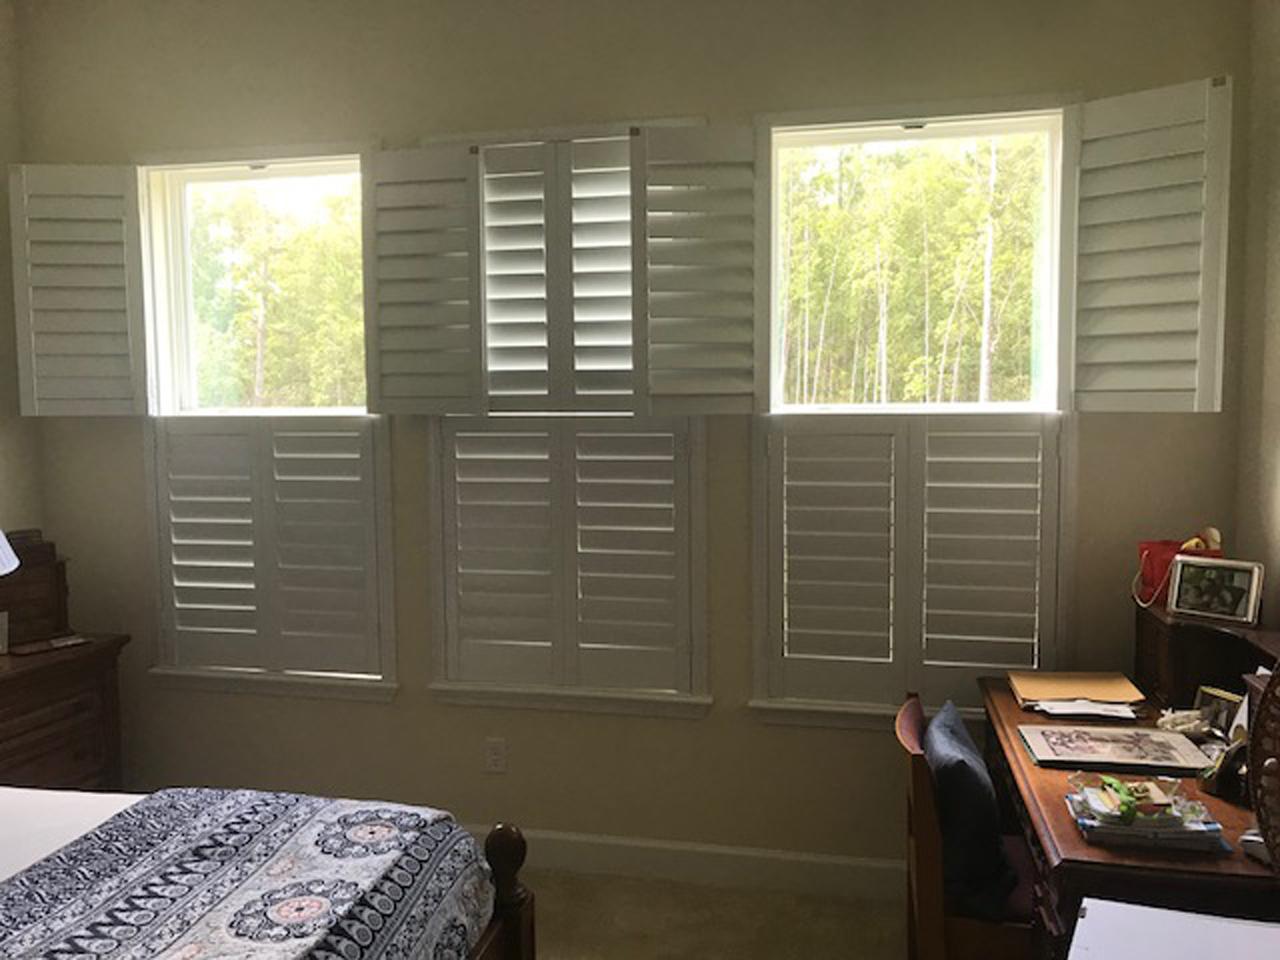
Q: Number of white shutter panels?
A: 12